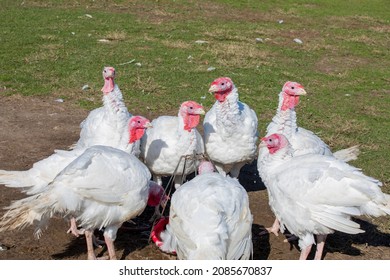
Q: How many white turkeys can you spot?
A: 8